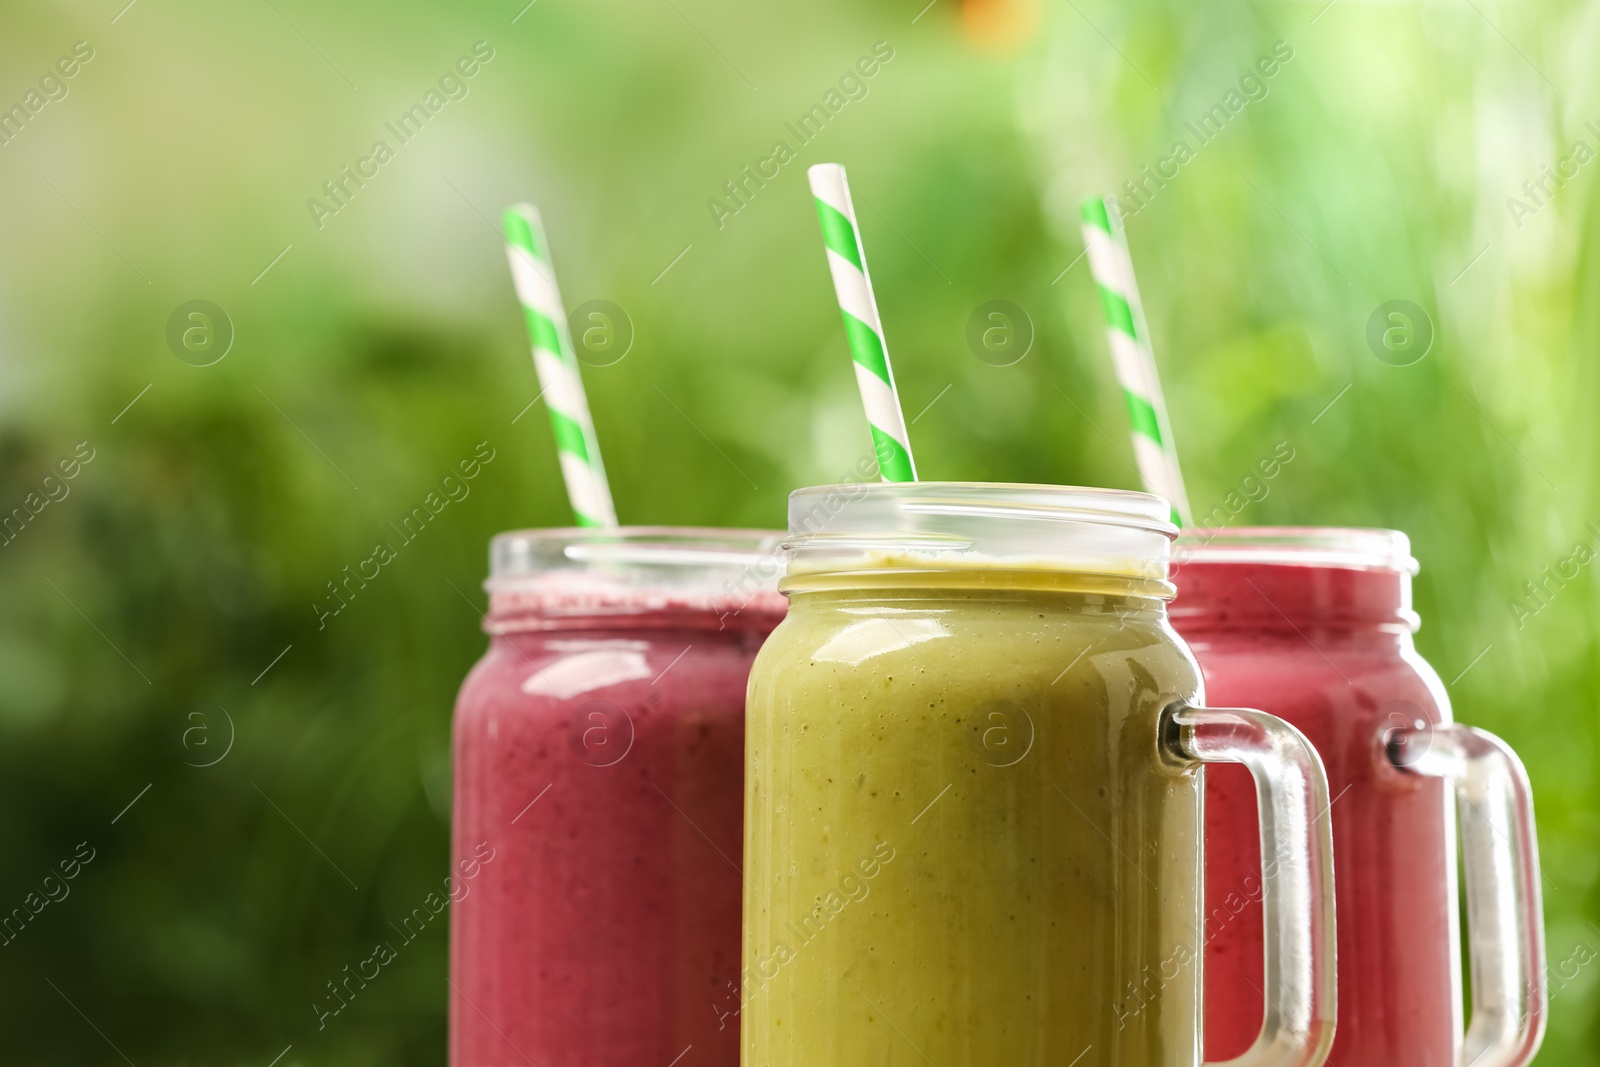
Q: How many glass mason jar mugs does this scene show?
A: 3